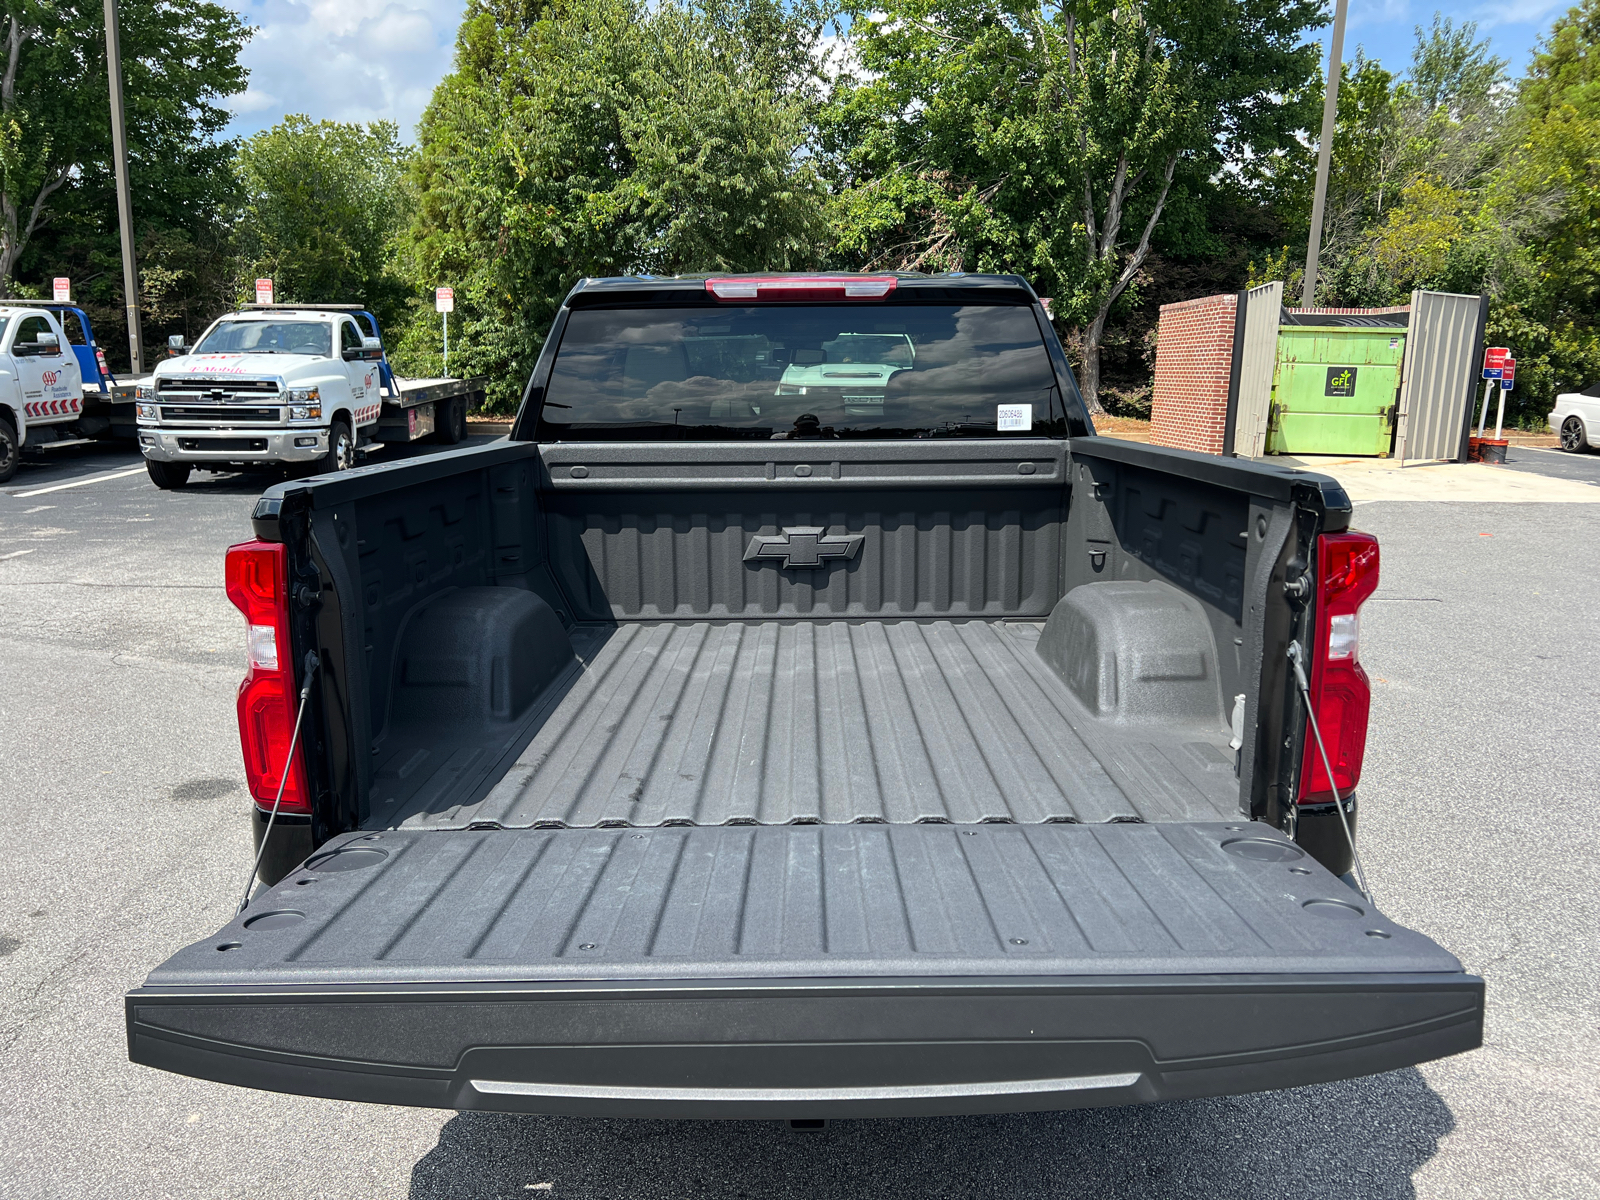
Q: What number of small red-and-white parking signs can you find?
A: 3